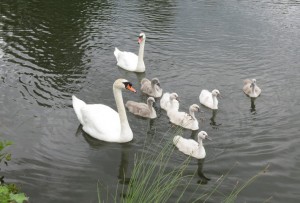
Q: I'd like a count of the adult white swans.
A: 2